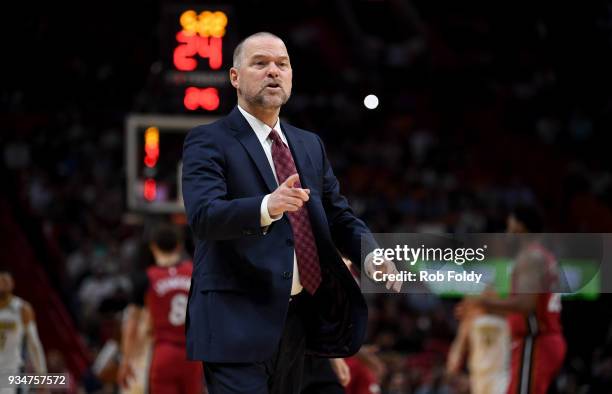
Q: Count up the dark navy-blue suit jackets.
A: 1